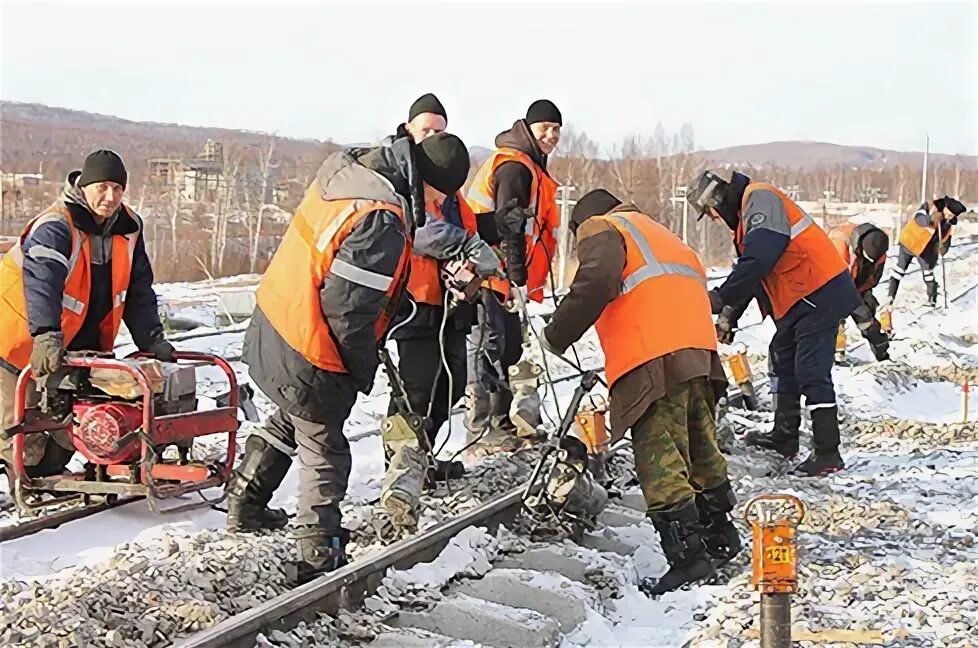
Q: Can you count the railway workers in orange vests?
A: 8